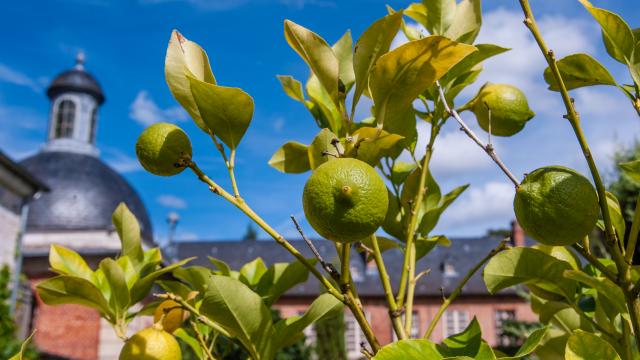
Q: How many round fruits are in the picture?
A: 6